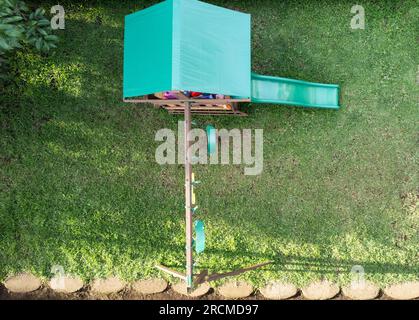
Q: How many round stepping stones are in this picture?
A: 10